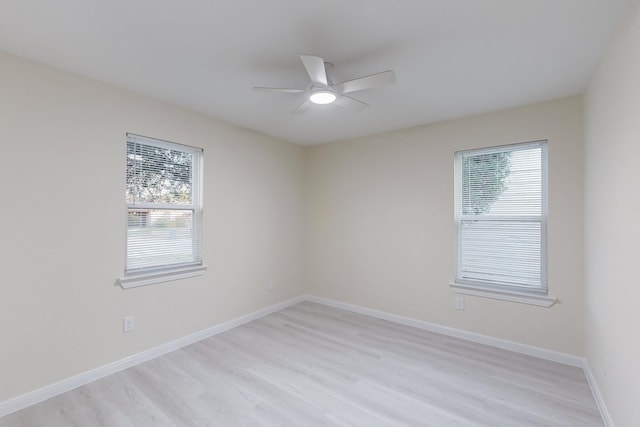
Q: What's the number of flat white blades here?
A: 5